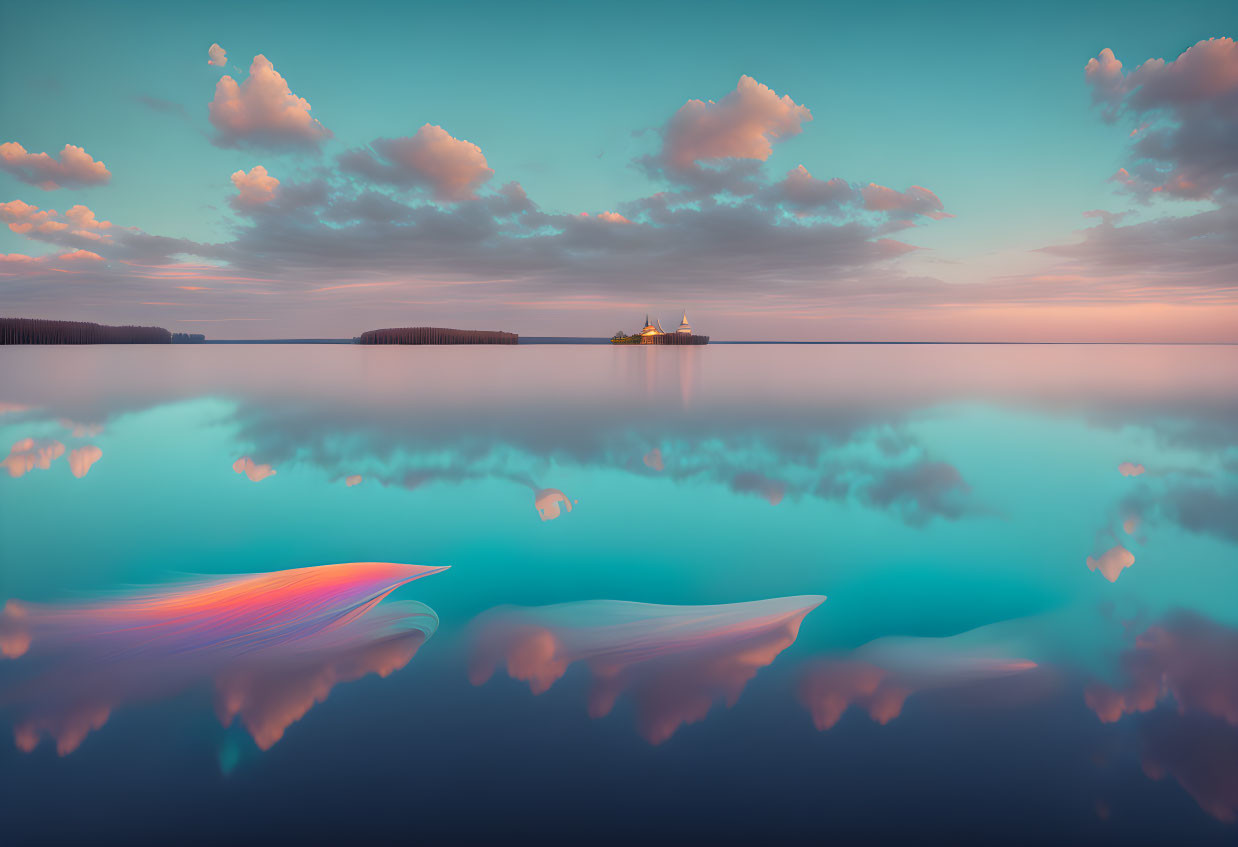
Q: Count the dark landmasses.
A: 3